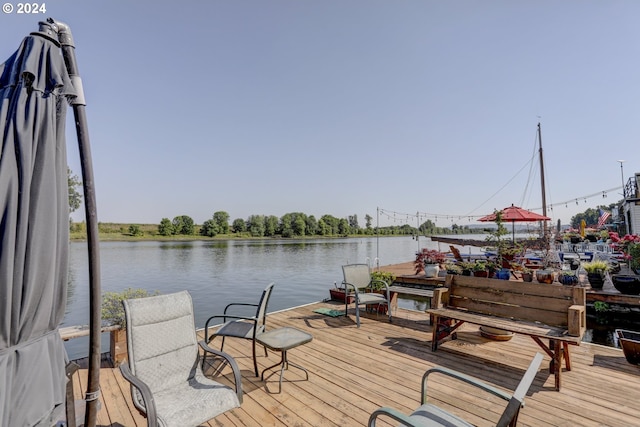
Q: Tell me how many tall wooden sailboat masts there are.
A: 1